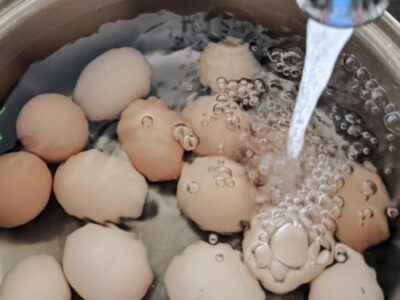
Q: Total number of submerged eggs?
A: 14